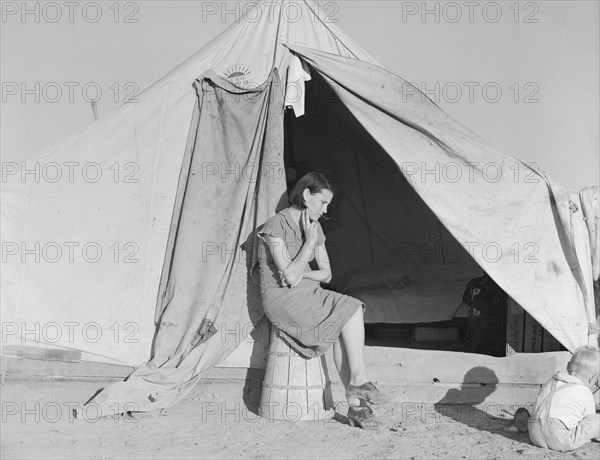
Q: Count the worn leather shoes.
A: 2